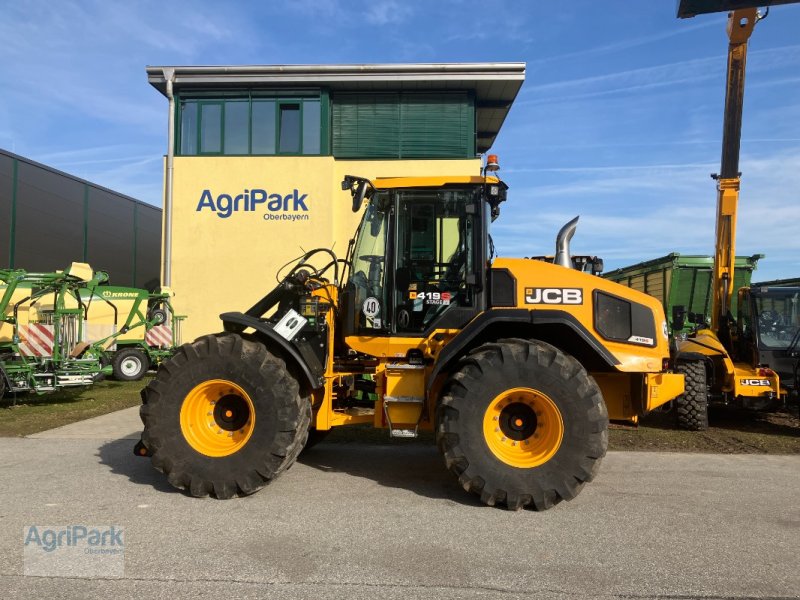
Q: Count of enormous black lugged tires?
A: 2